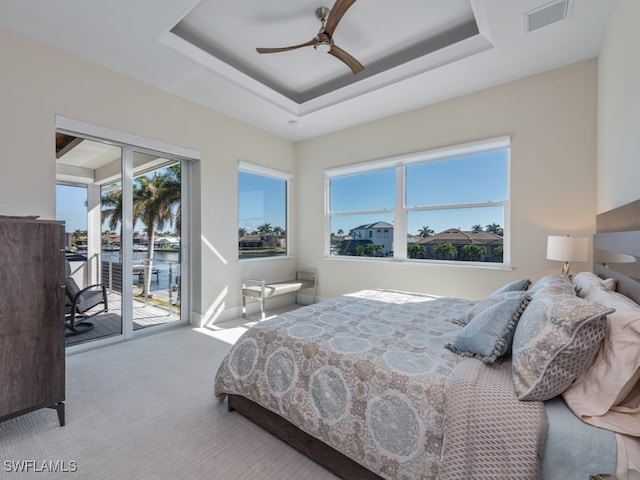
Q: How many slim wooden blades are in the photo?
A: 3